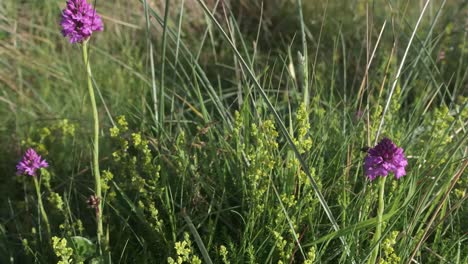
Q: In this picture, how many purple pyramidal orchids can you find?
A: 3